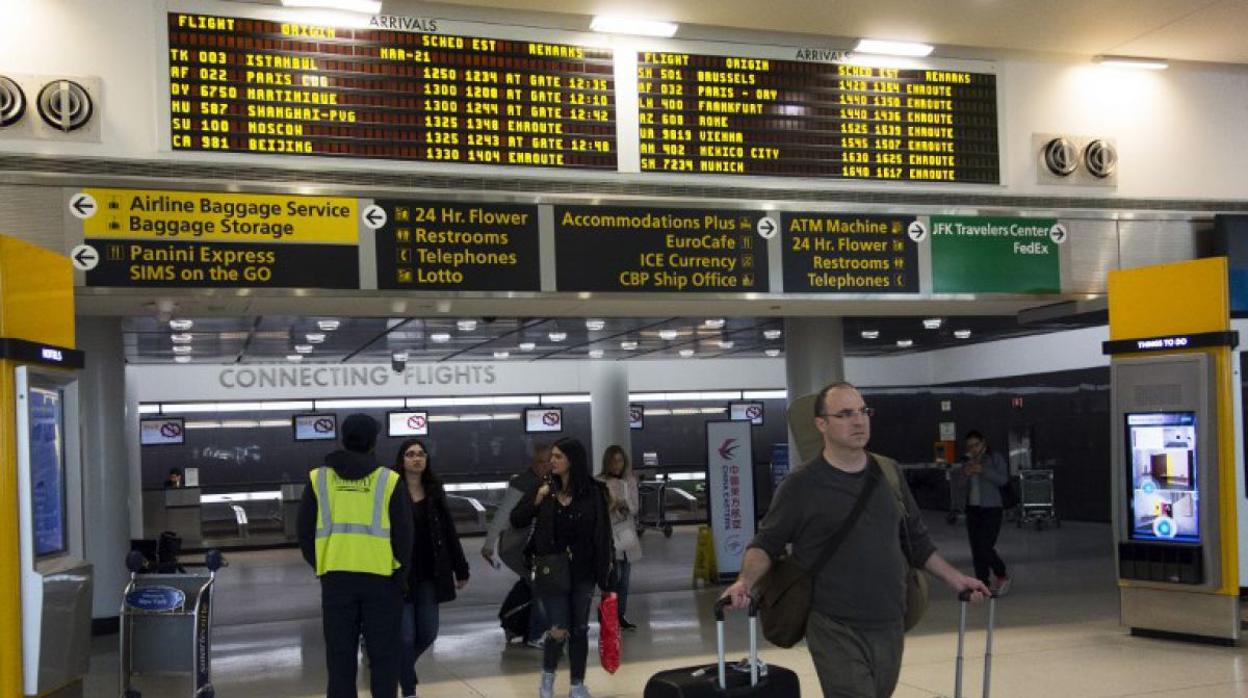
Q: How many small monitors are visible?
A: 6